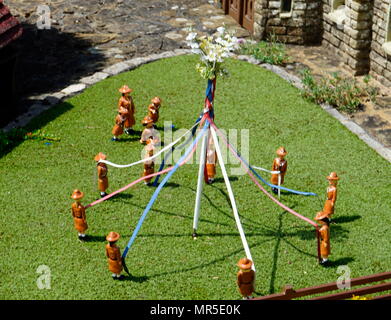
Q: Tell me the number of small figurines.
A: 13